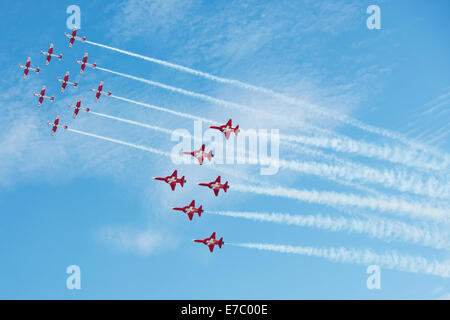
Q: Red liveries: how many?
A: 15